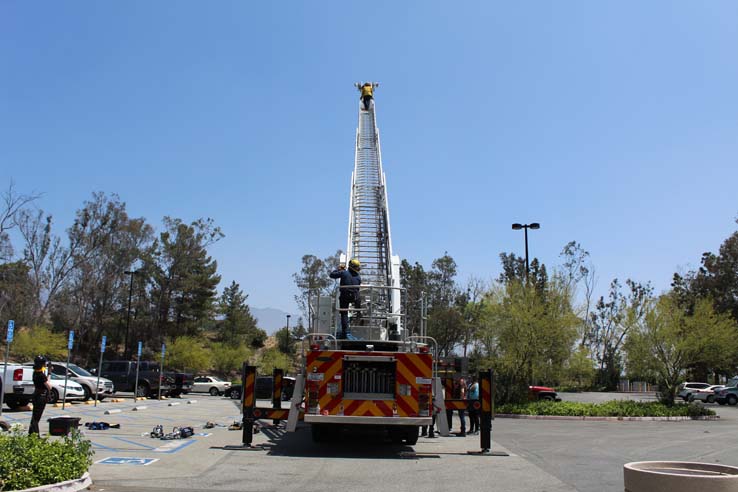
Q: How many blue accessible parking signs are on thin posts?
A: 5